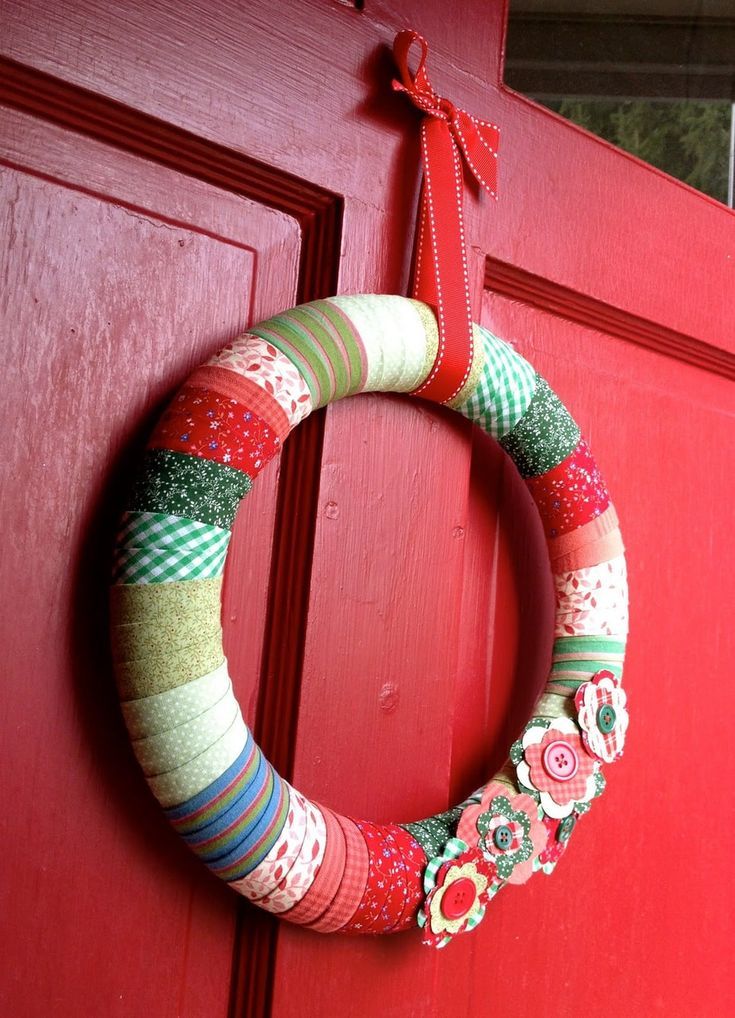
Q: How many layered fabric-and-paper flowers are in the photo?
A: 5